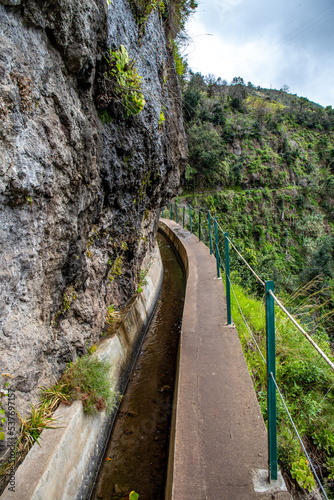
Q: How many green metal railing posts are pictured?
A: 10